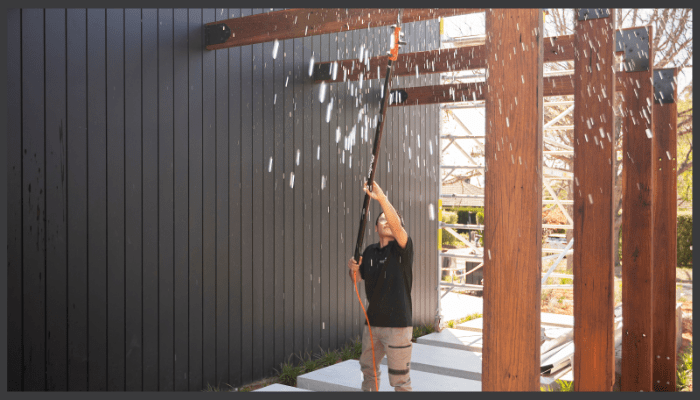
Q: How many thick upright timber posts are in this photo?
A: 4